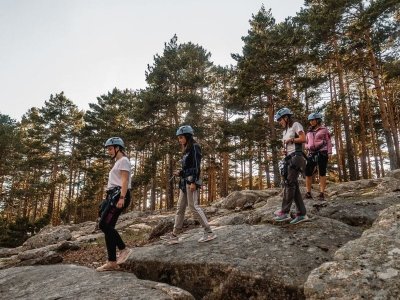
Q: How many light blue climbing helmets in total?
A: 4